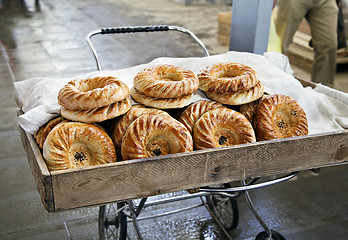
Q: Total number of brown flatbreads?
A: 14